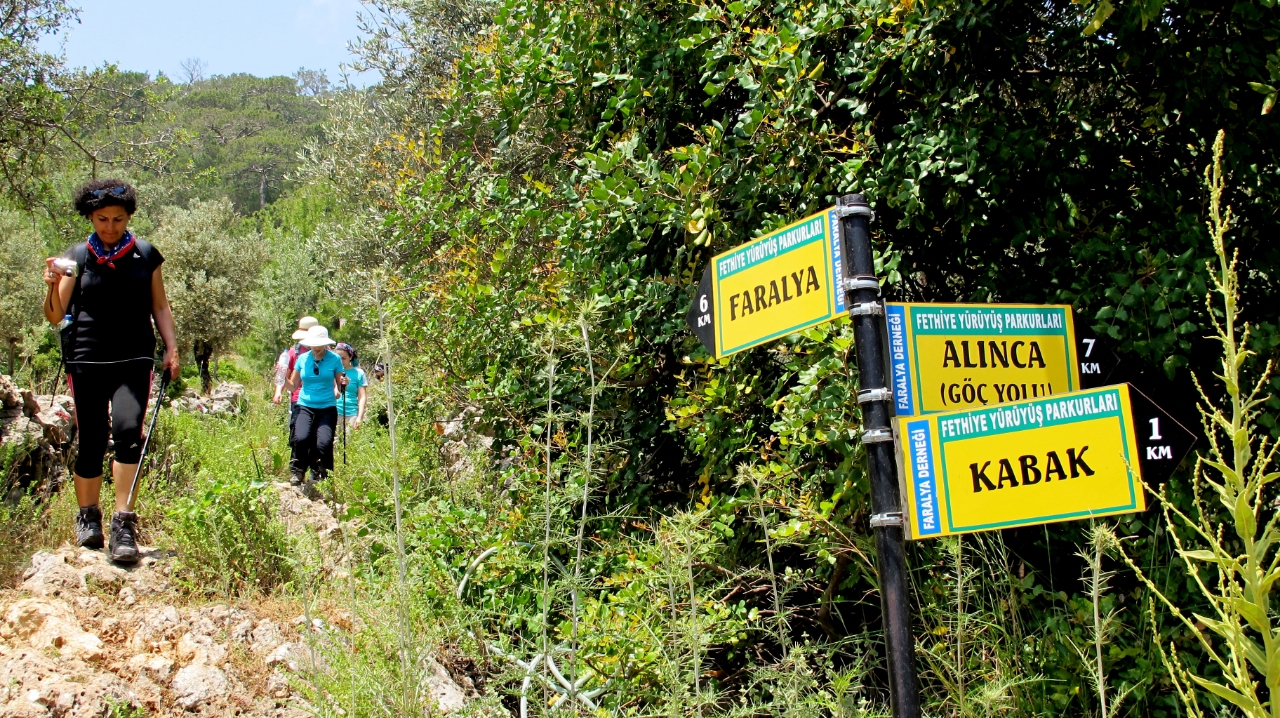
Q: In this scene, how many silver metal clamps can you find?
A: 6